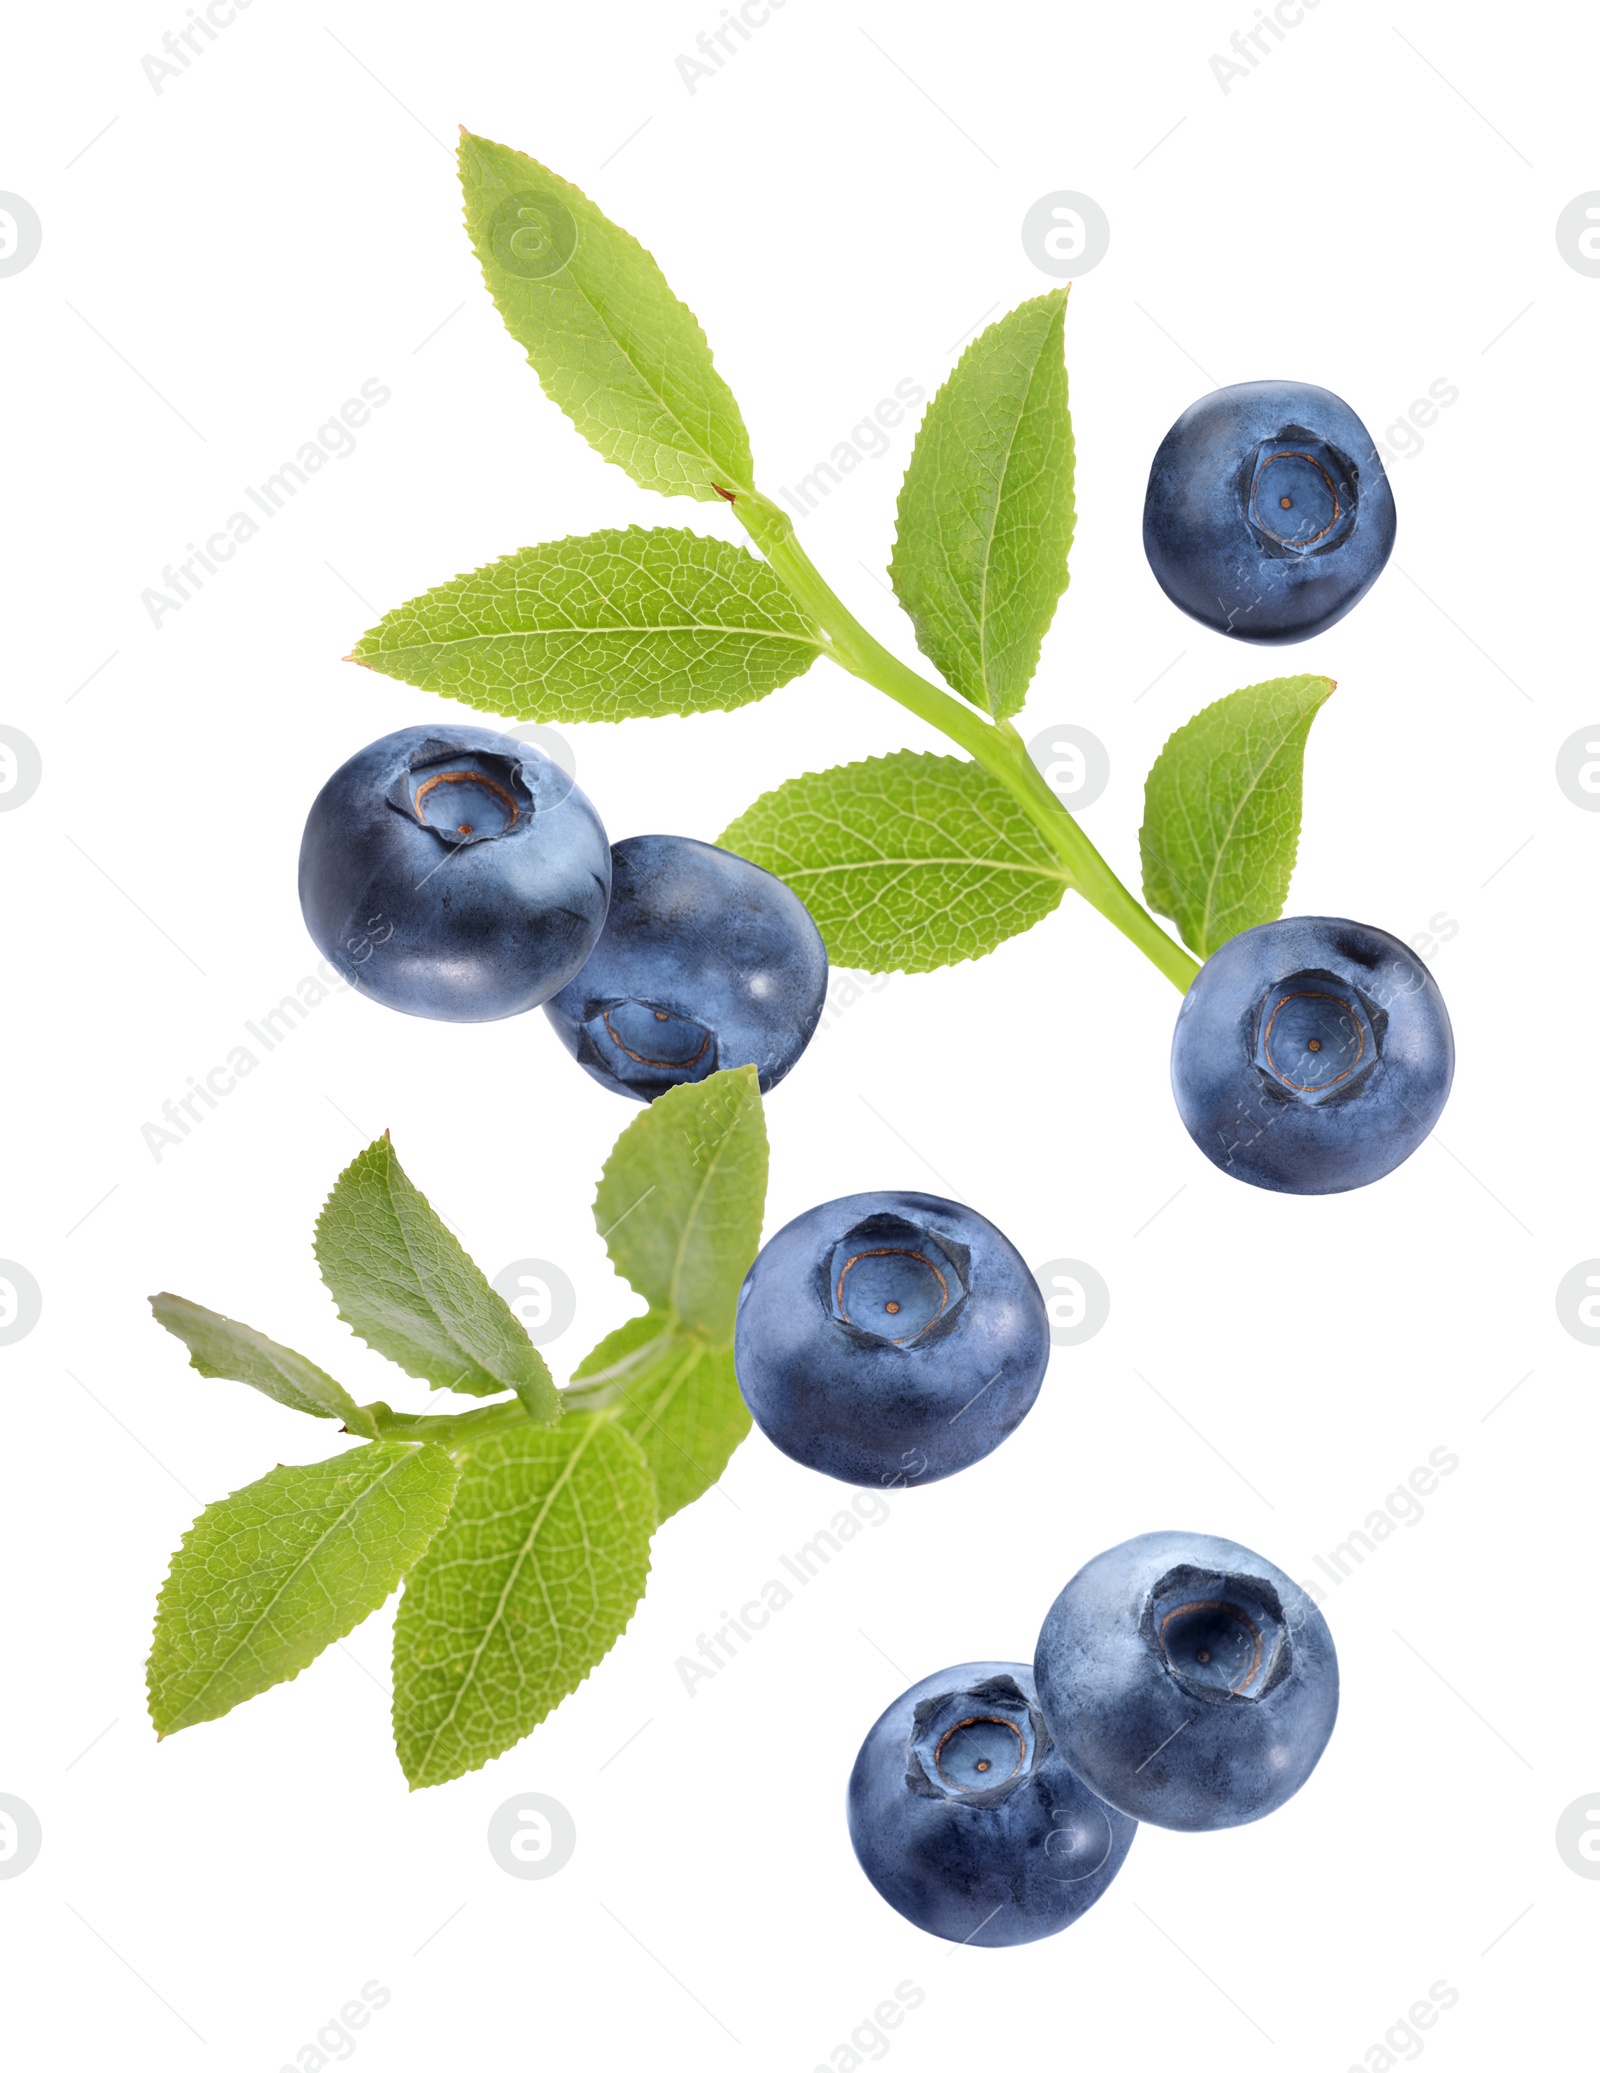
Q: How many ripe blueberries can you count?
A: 7